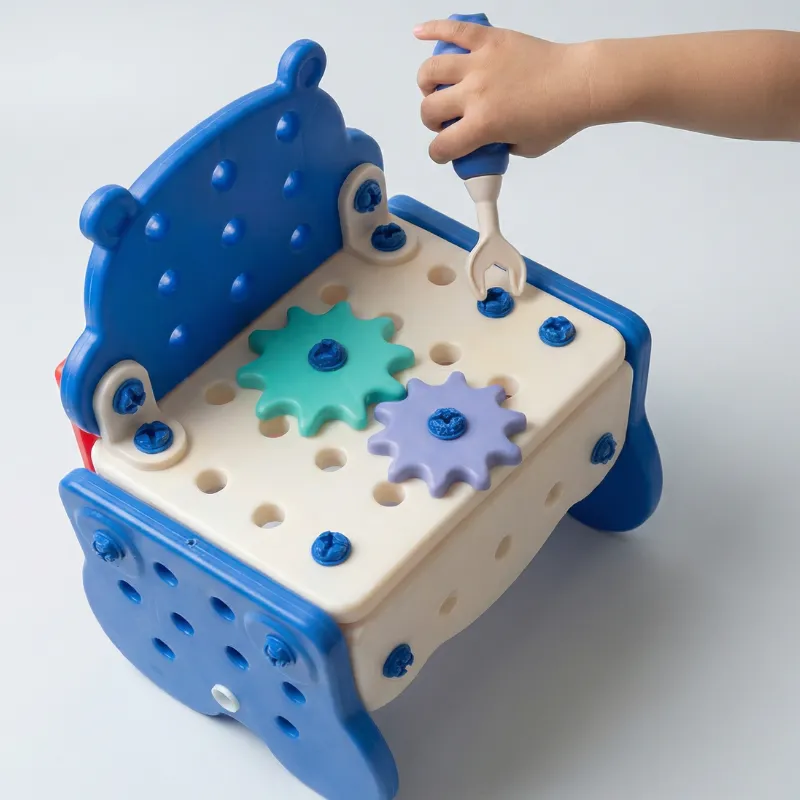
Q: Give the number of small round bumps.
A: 9